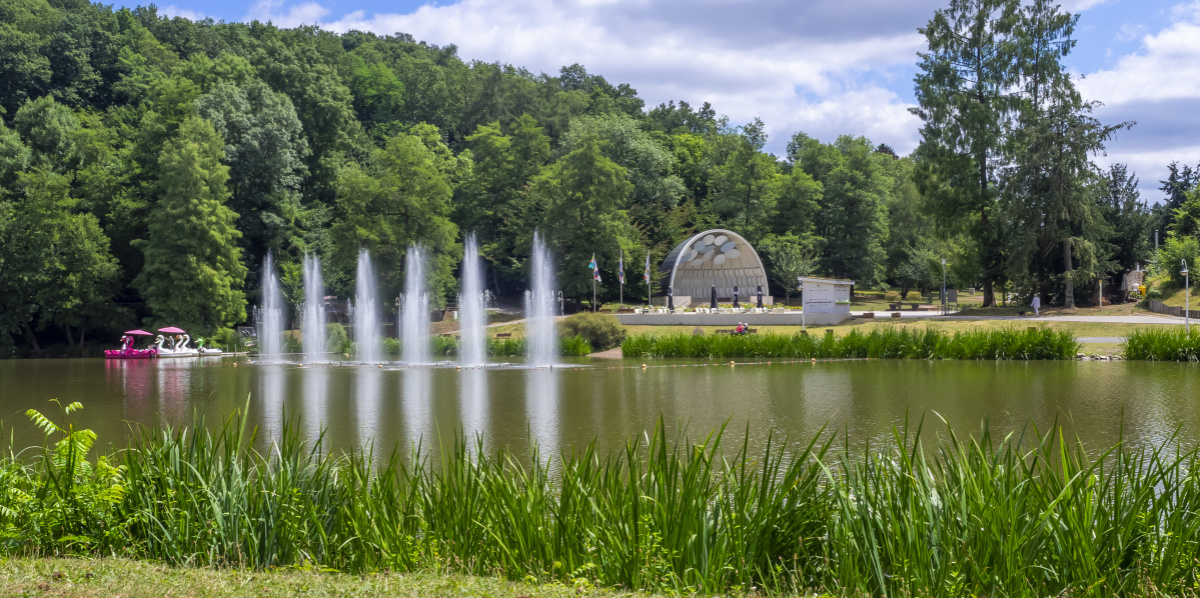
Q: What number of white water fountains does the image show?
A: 6